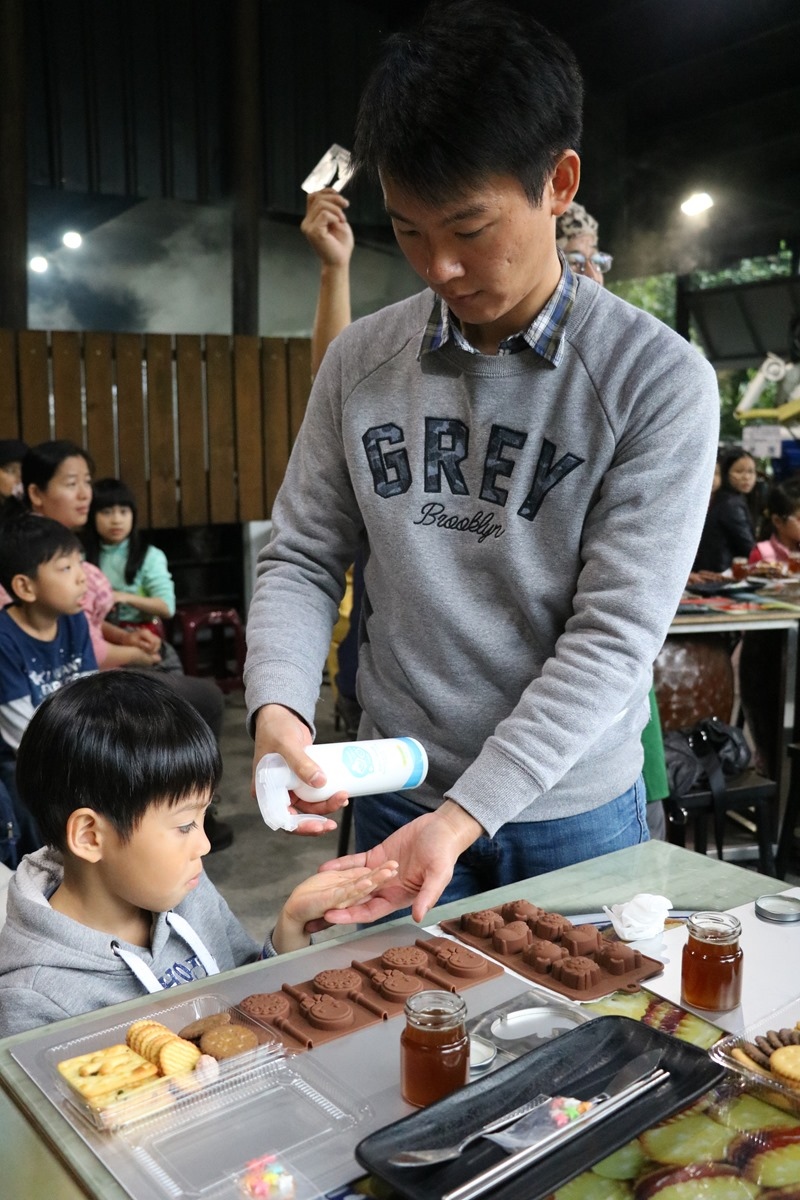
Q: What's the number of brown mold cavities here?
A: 14